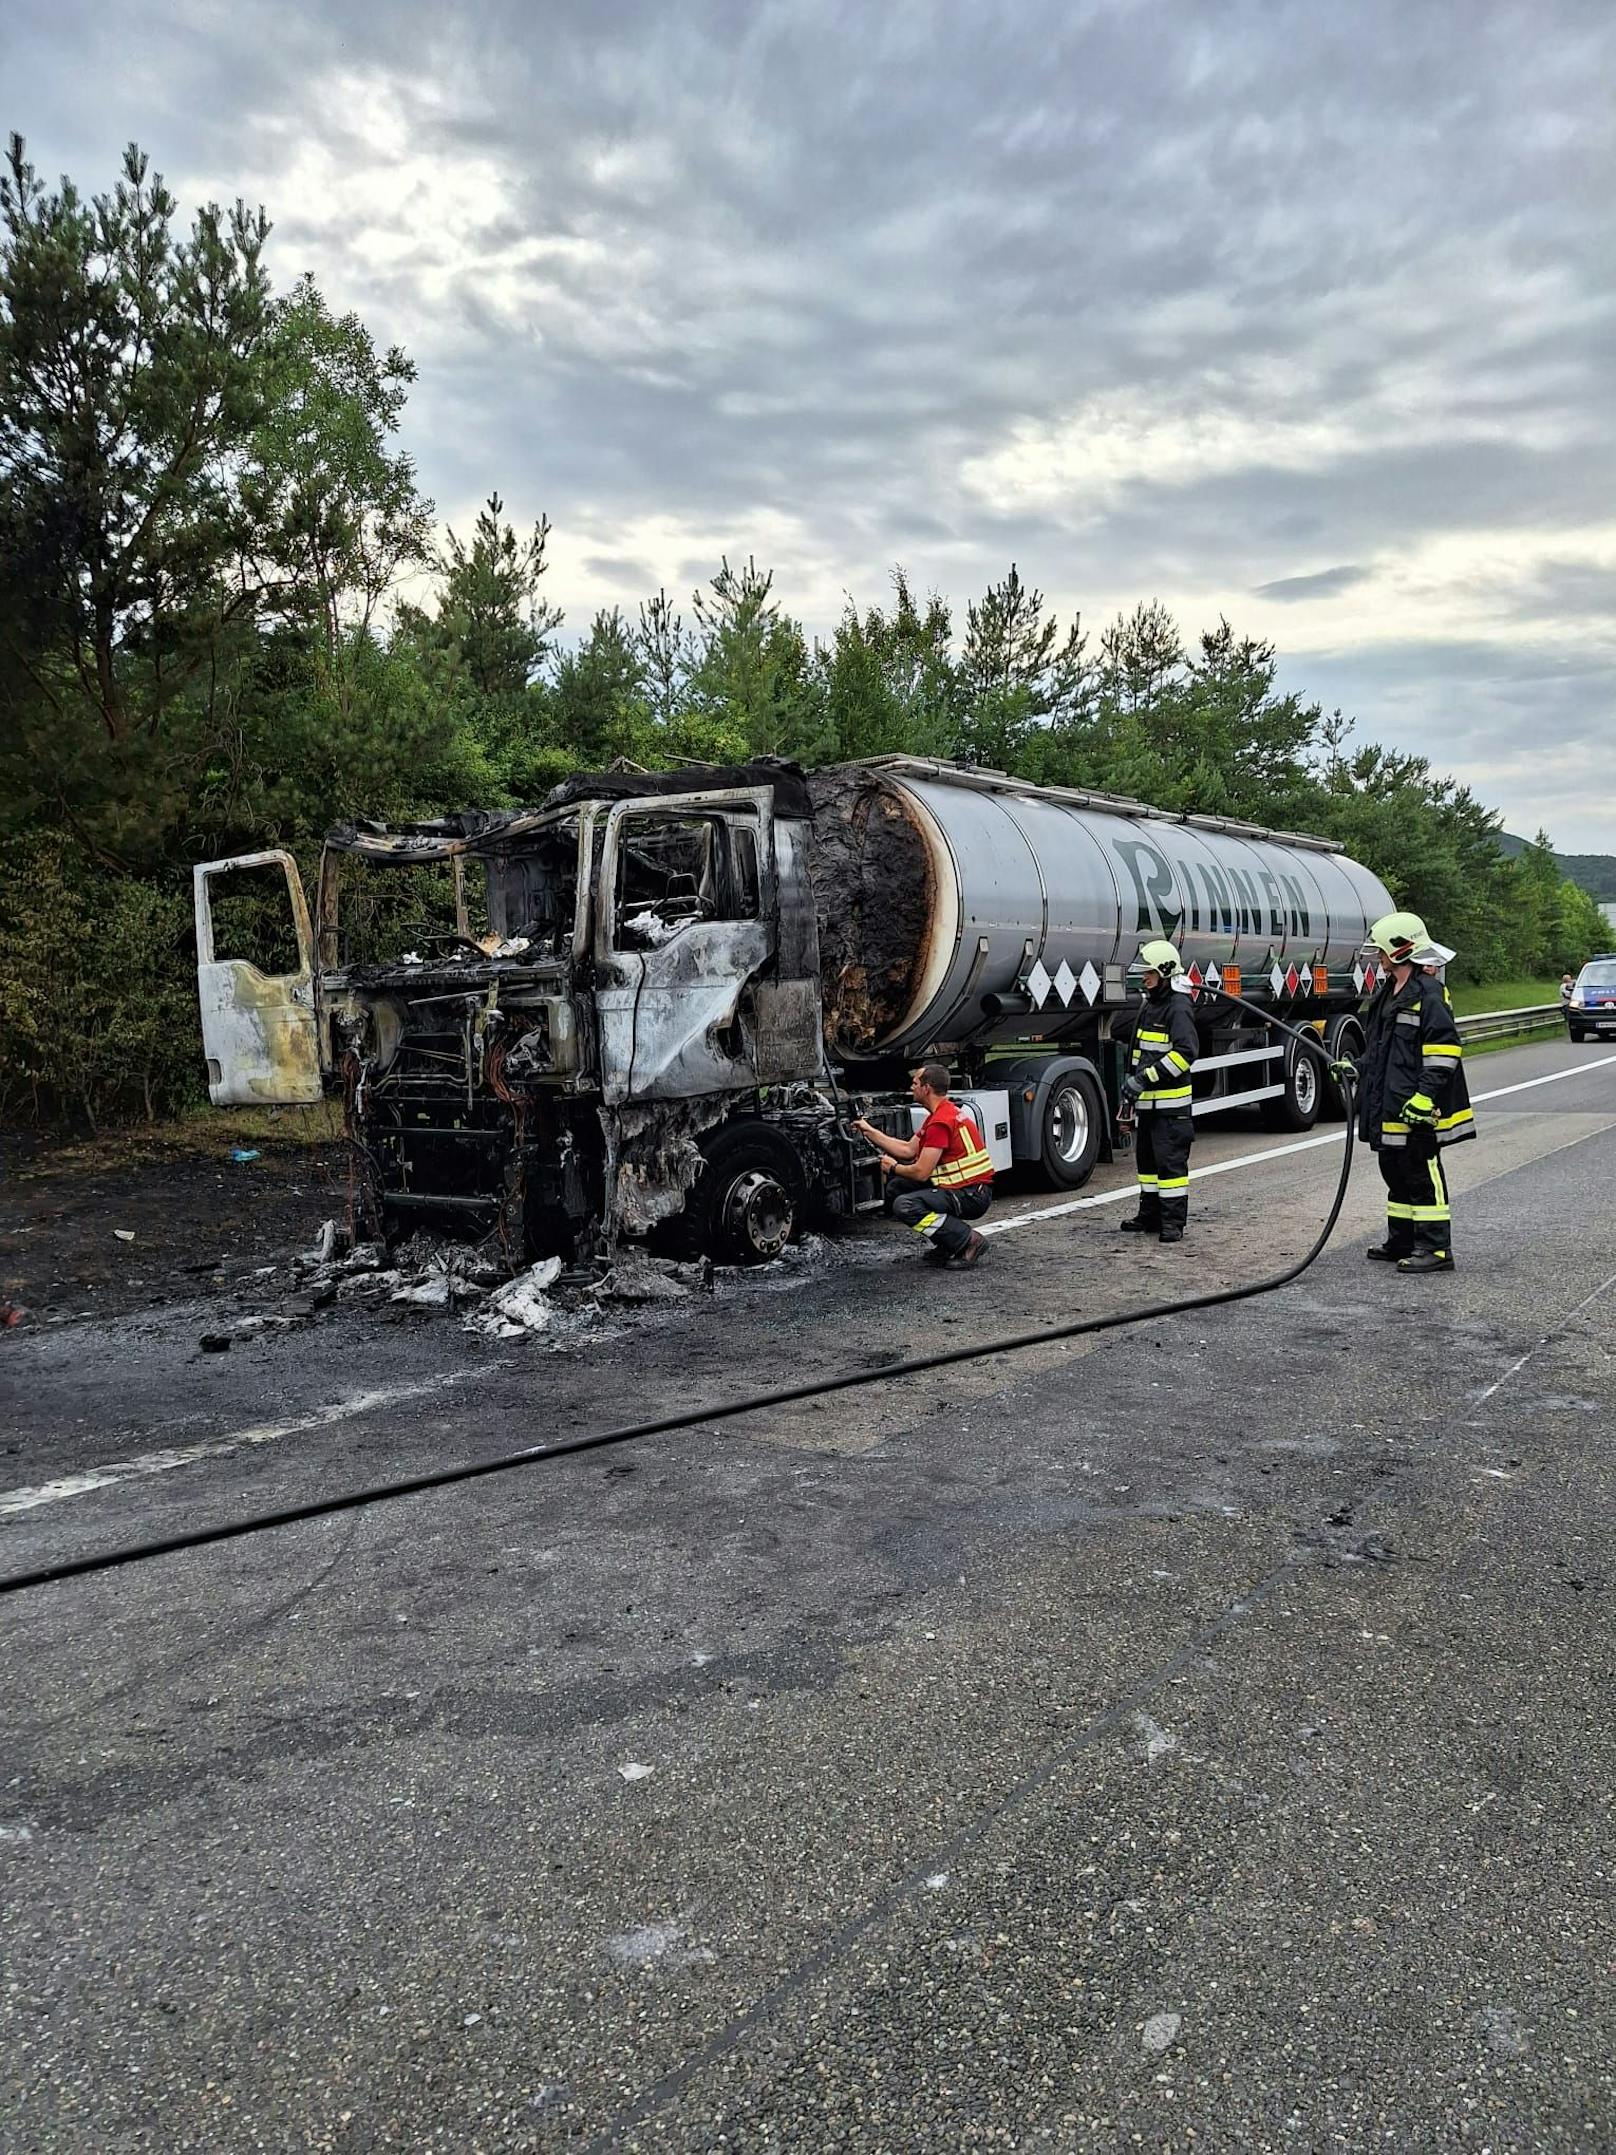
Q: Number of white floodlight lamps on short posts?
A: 0